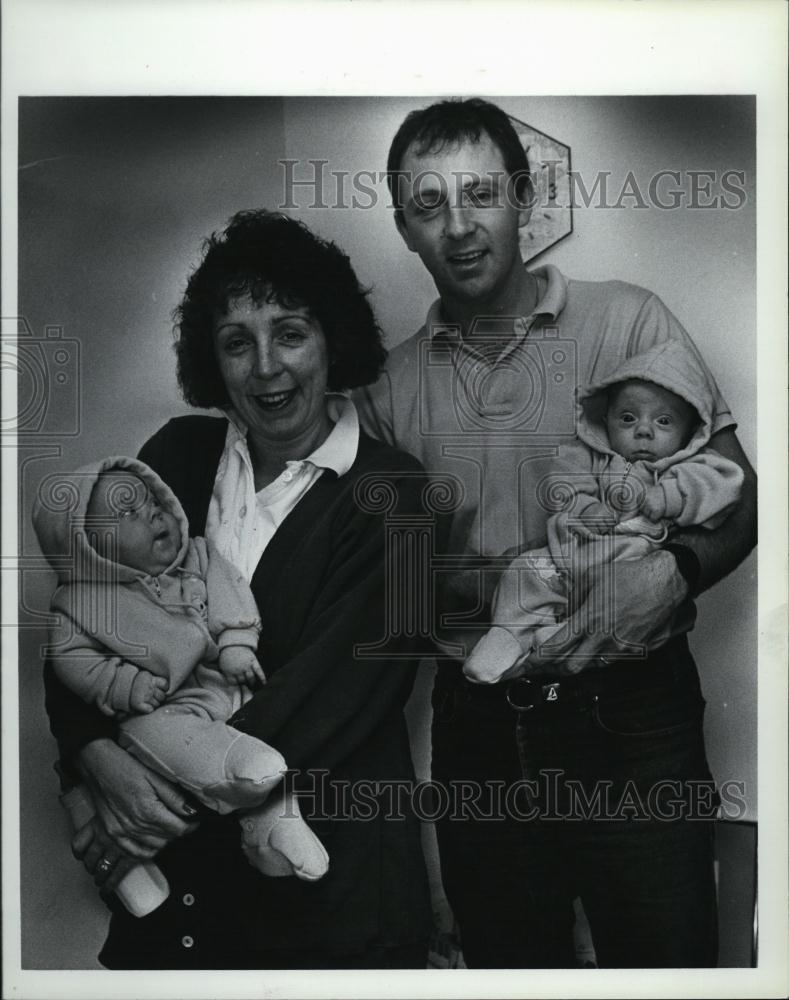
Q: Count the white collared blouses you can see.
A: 1